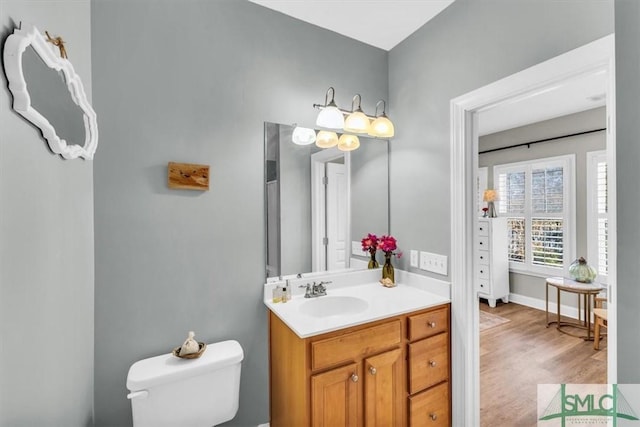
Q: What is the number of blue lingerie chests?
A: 0